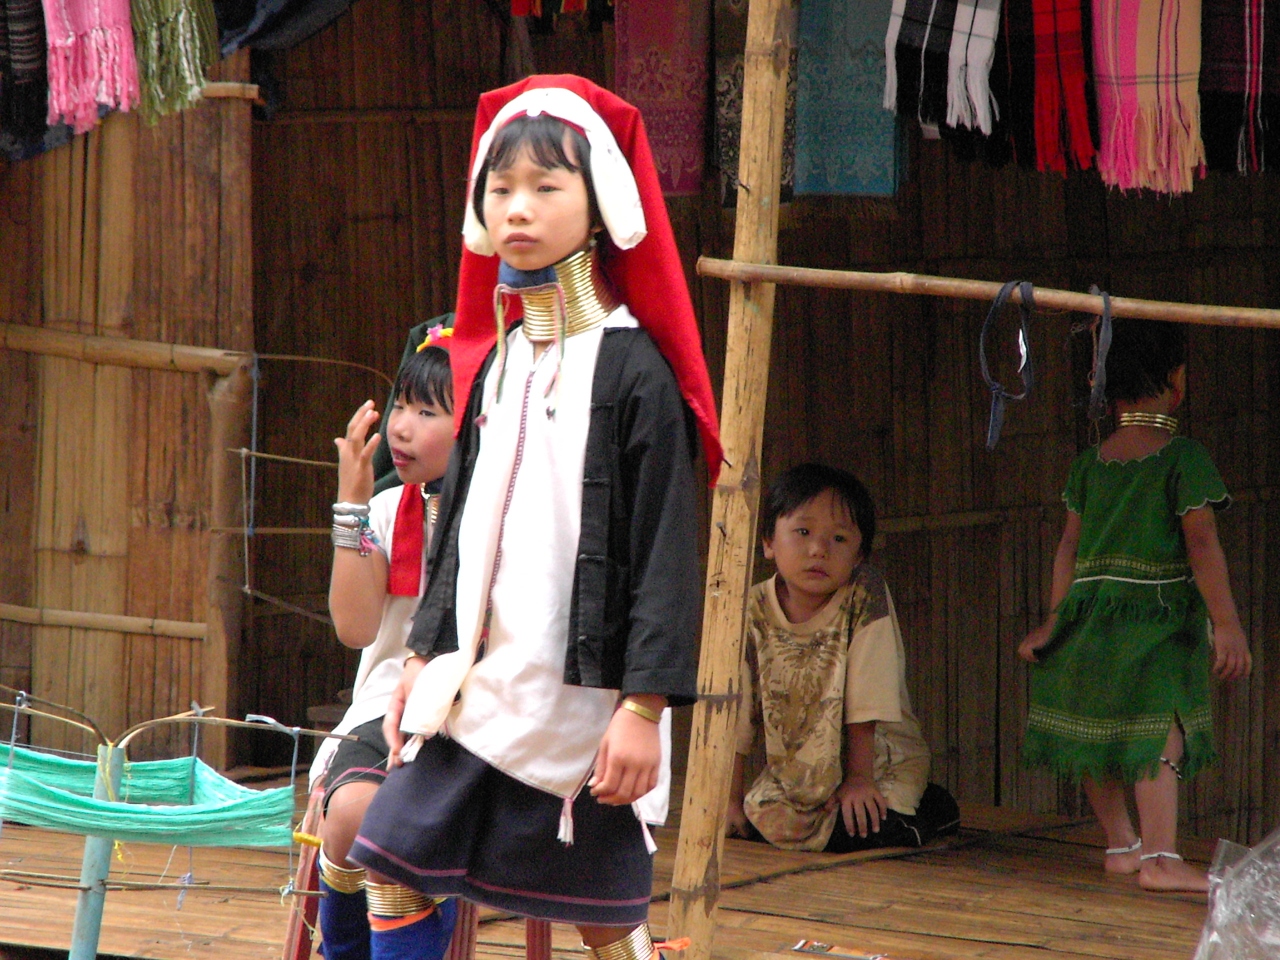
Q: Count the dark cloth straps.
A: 2